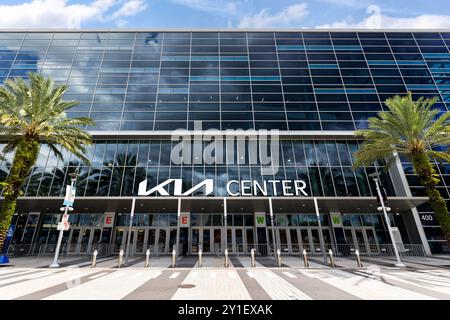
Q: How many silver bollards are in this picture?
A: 11